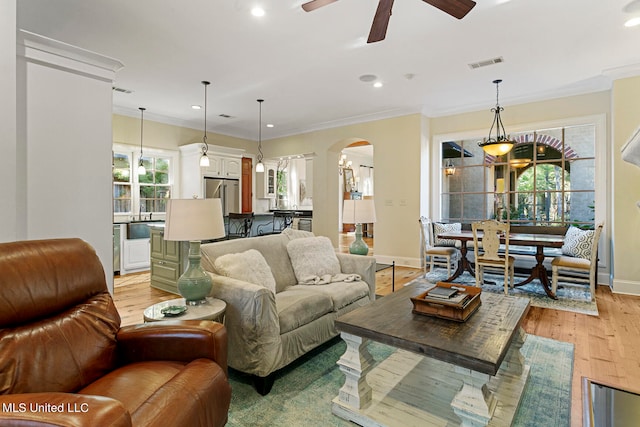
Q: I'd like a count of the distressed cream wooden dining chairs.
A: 3